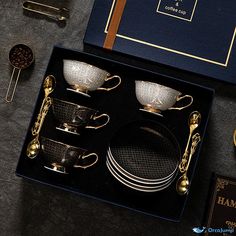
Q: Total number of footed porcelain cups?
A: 4